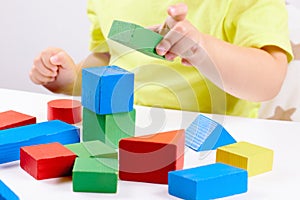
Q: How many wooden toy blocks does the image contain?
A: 14